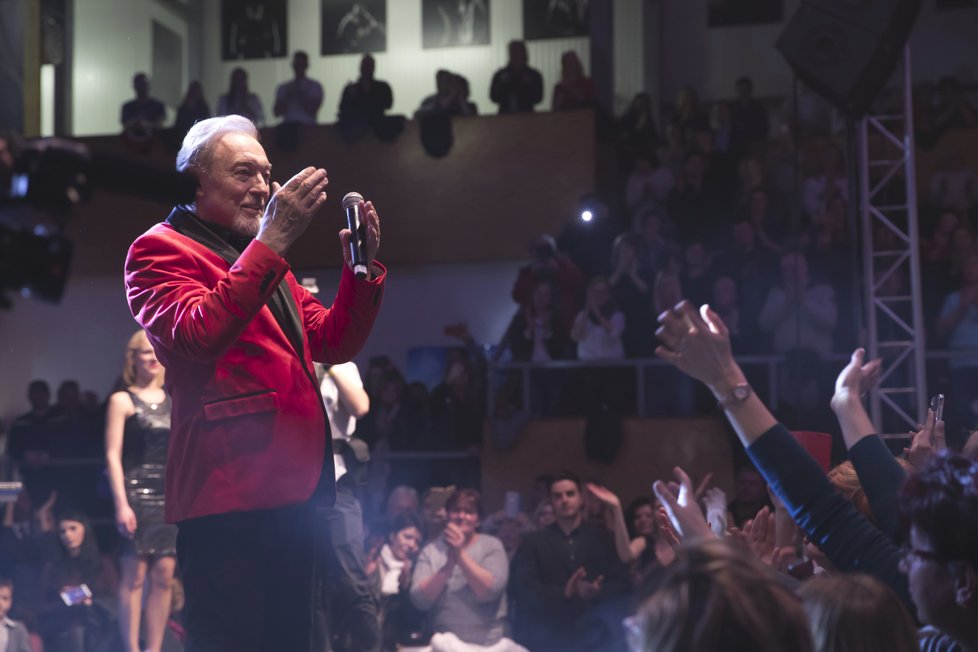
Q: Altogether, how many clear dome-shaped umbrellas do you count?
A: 0